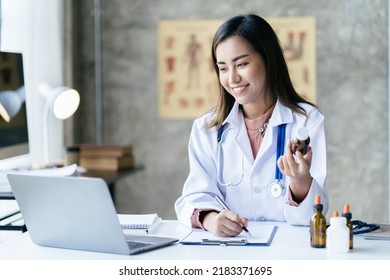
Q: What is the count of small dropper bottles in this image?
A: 3